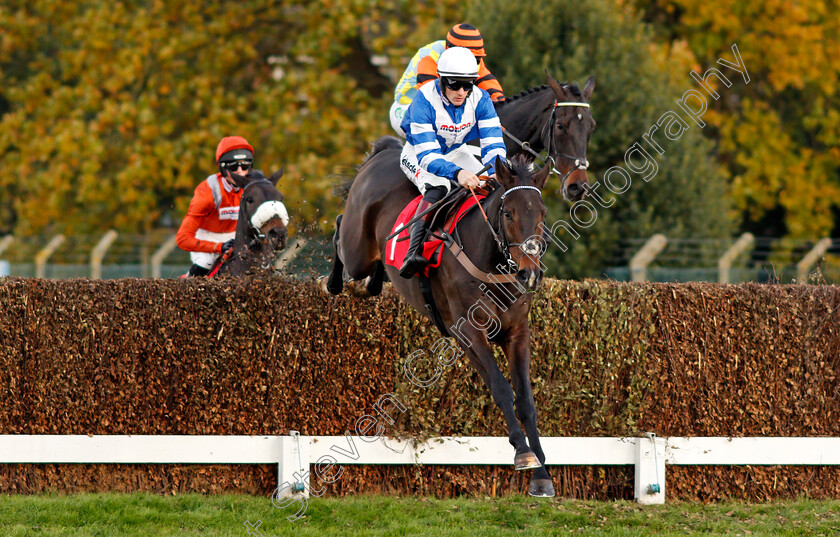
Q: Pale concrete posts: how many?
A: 8